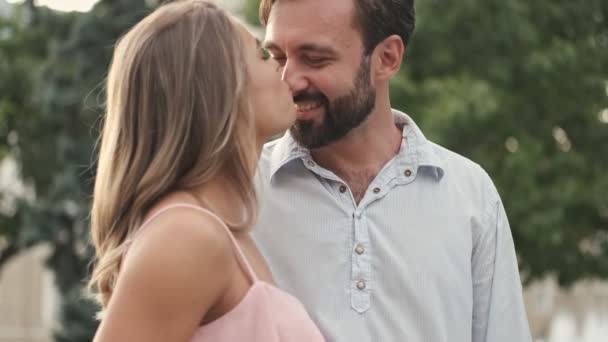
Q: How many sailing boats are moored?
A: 0